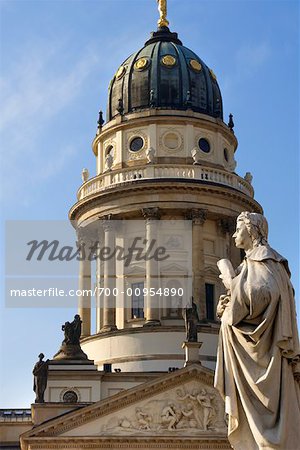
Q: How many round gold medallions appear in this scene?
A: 5